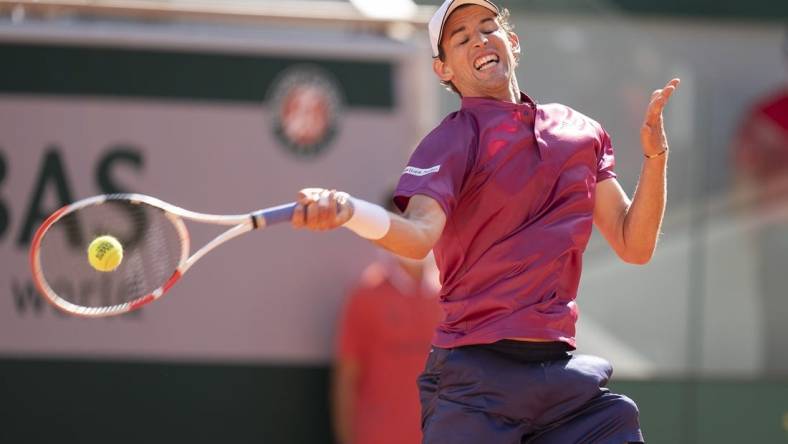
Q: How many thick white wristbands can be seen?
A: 1